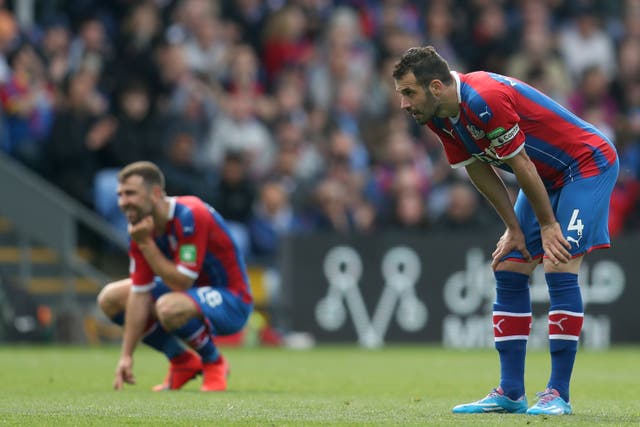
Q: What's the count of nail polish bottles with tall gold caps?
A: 0